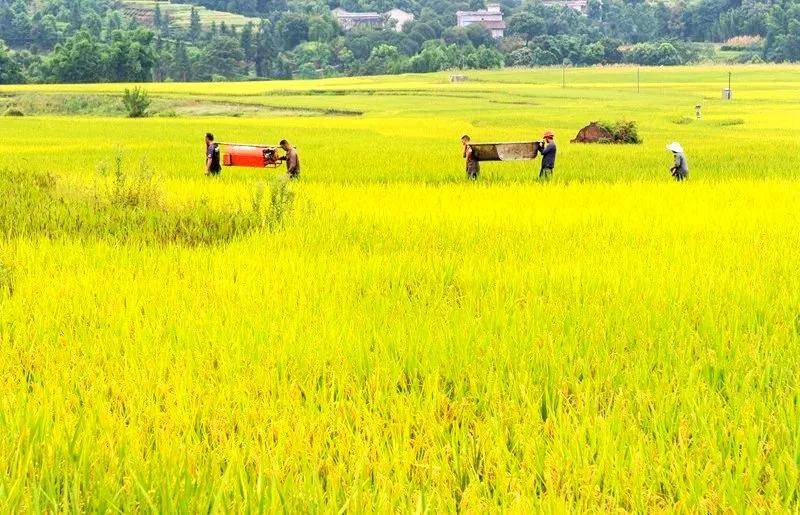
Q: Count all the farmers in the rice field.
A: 5